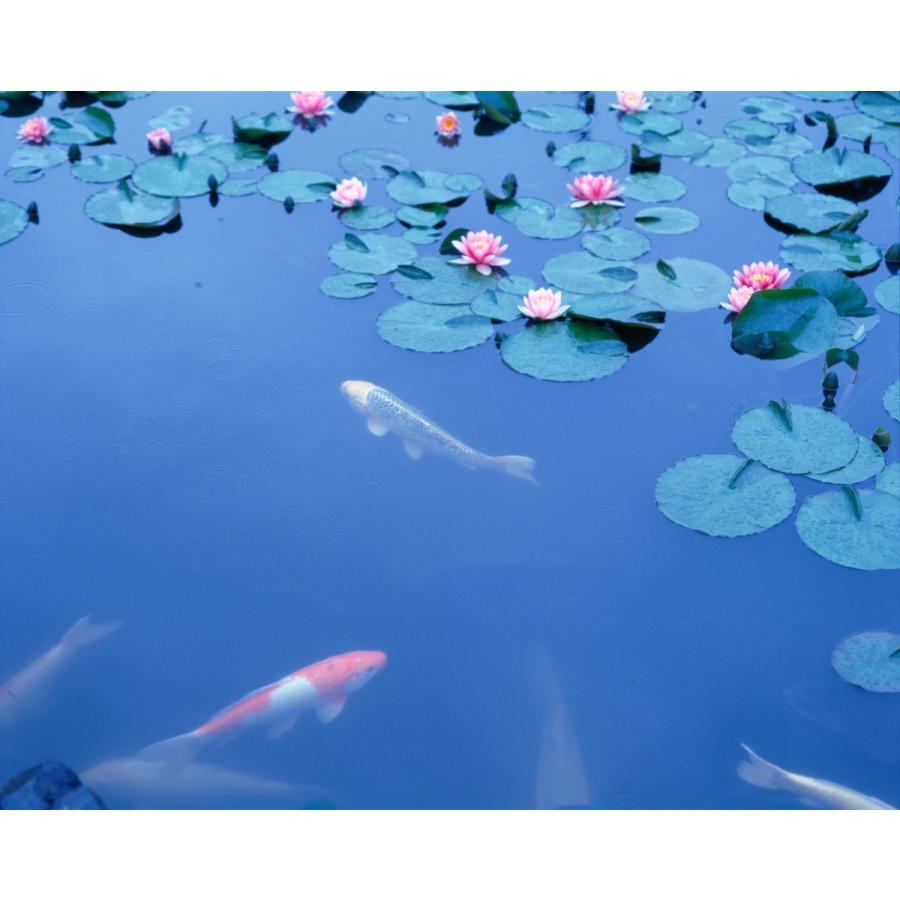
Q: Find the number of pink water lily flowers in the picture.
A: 11